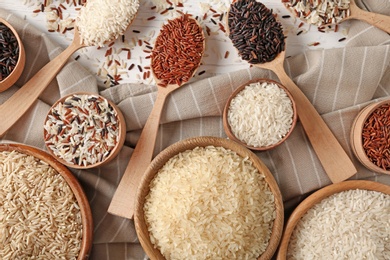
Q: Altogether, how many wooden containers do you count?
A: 7